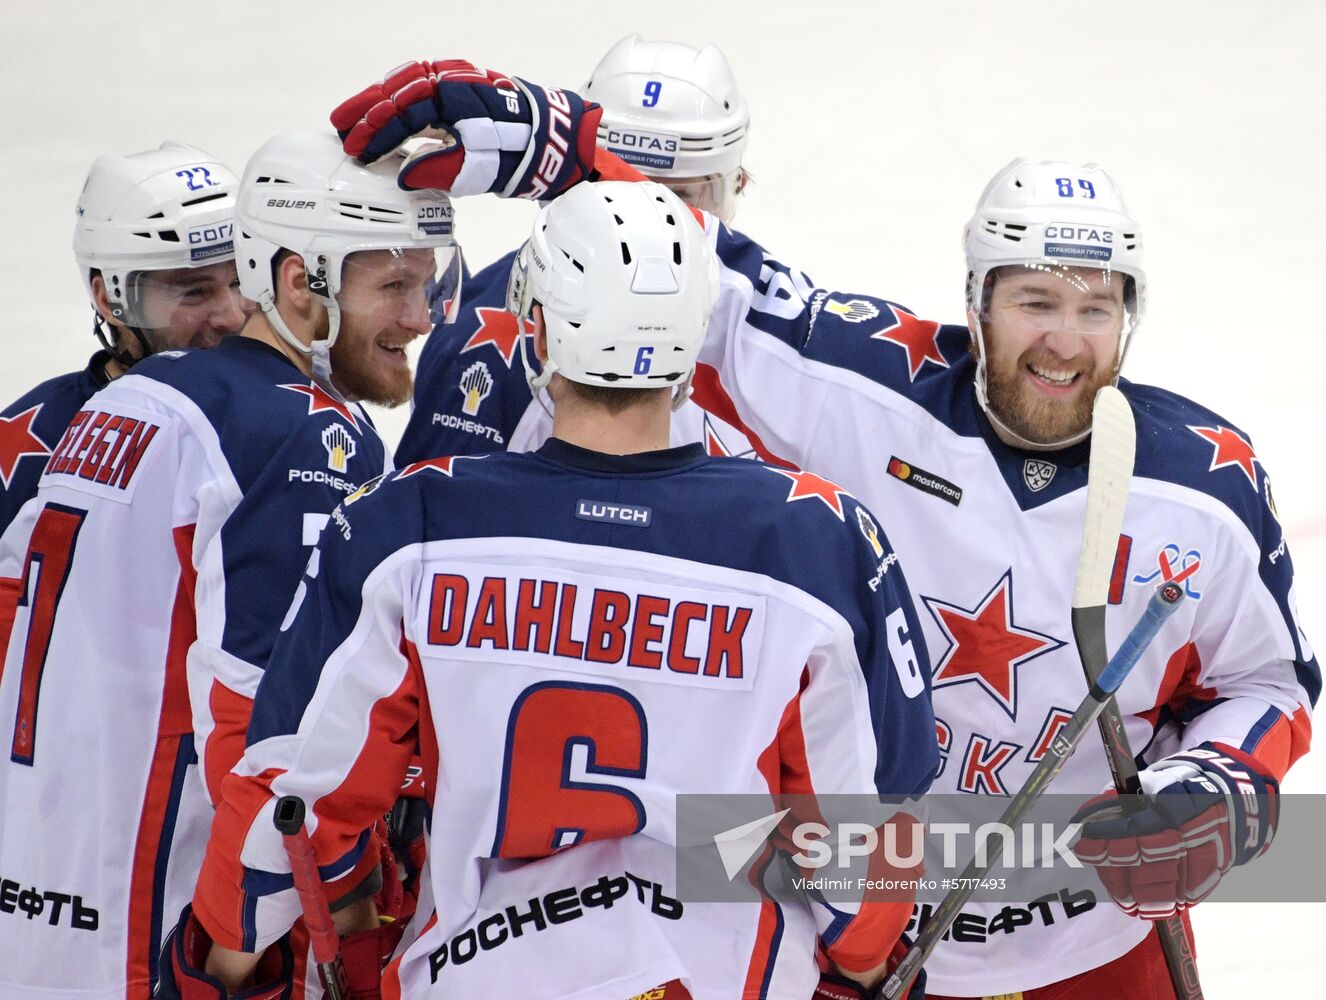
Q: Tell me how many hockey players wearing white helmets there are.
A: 5